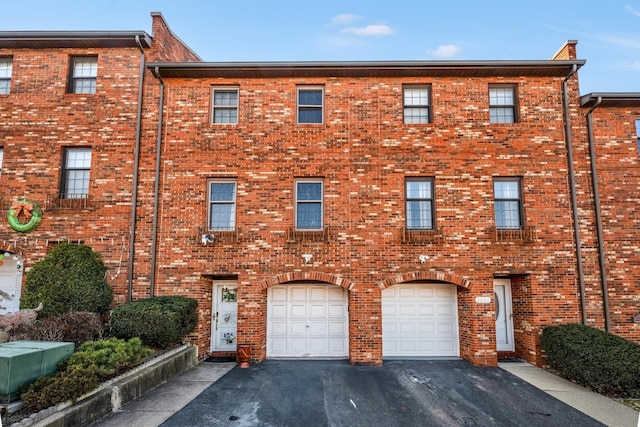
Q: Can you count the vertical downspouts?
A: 4